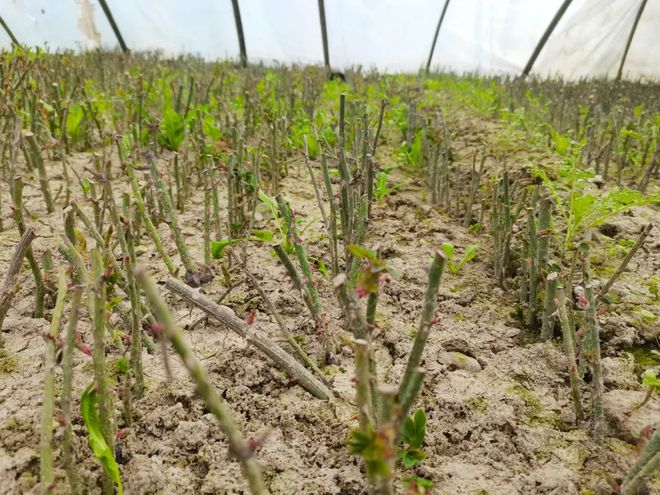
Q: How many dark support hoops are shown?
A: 7